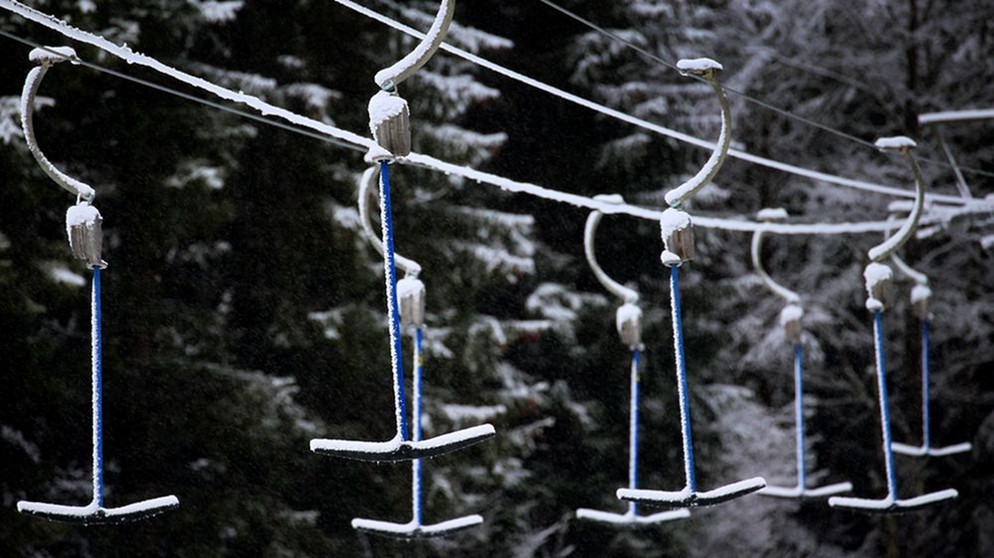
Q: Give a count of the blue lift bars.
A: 8